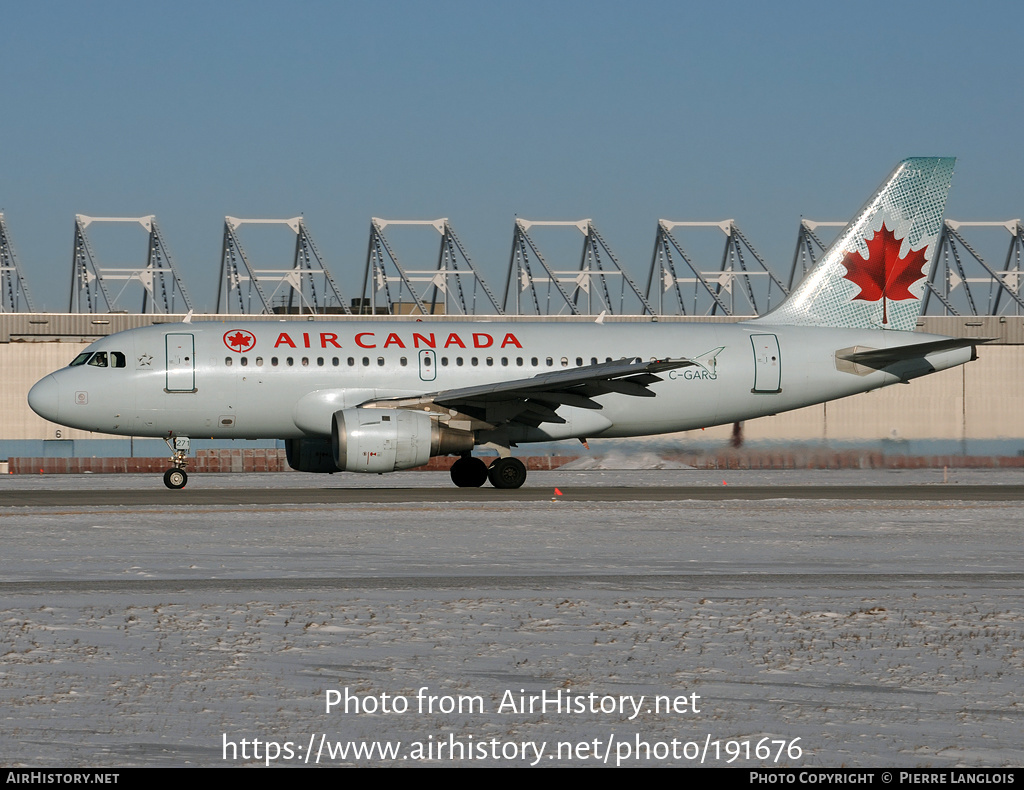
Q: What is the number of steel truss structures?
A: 8